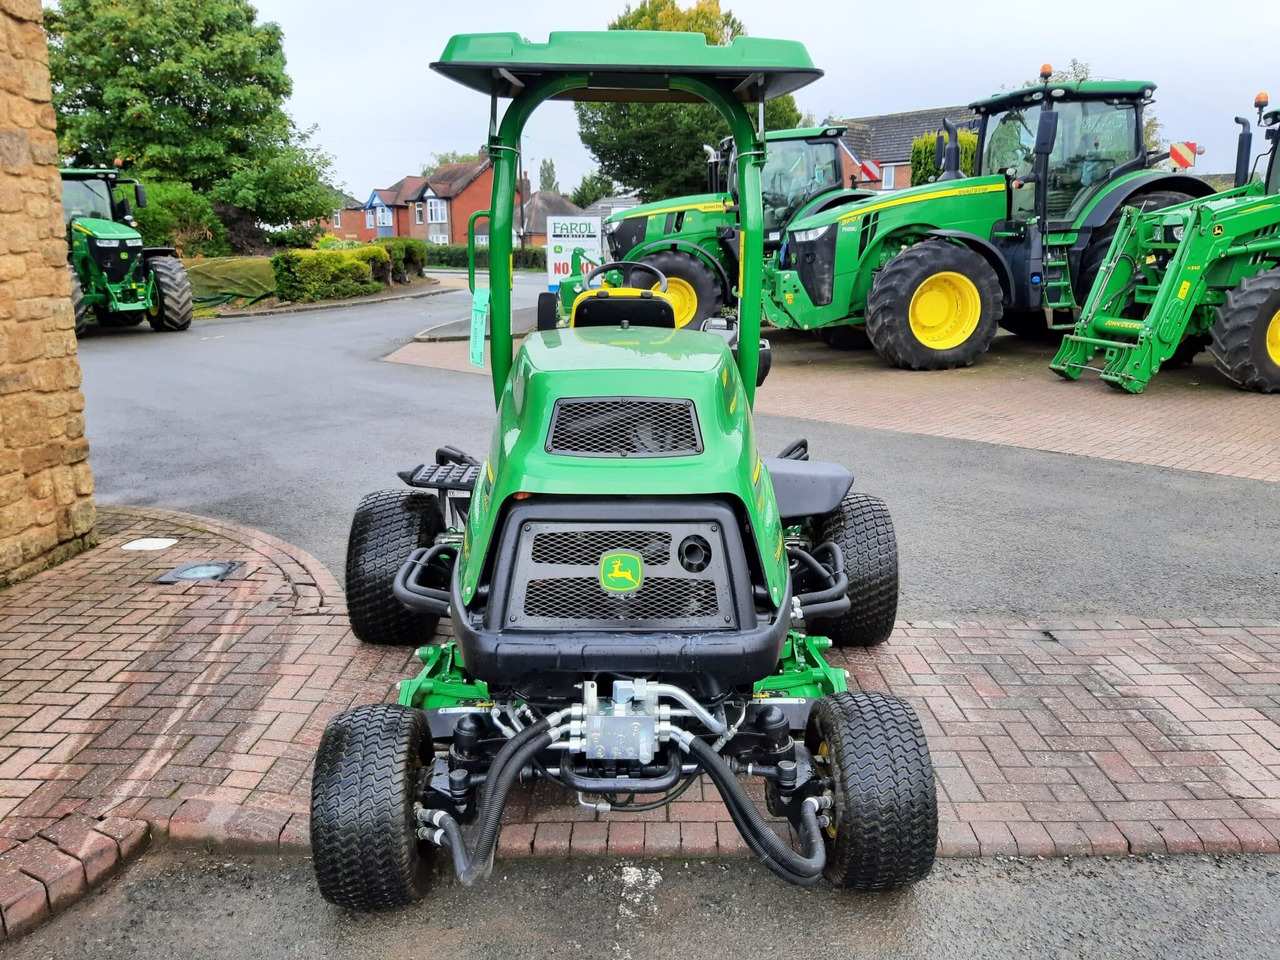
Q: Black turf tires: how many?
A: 4